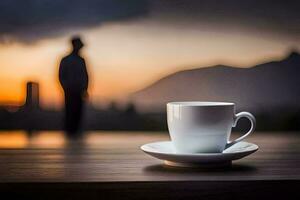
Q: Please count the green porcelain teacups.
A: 0